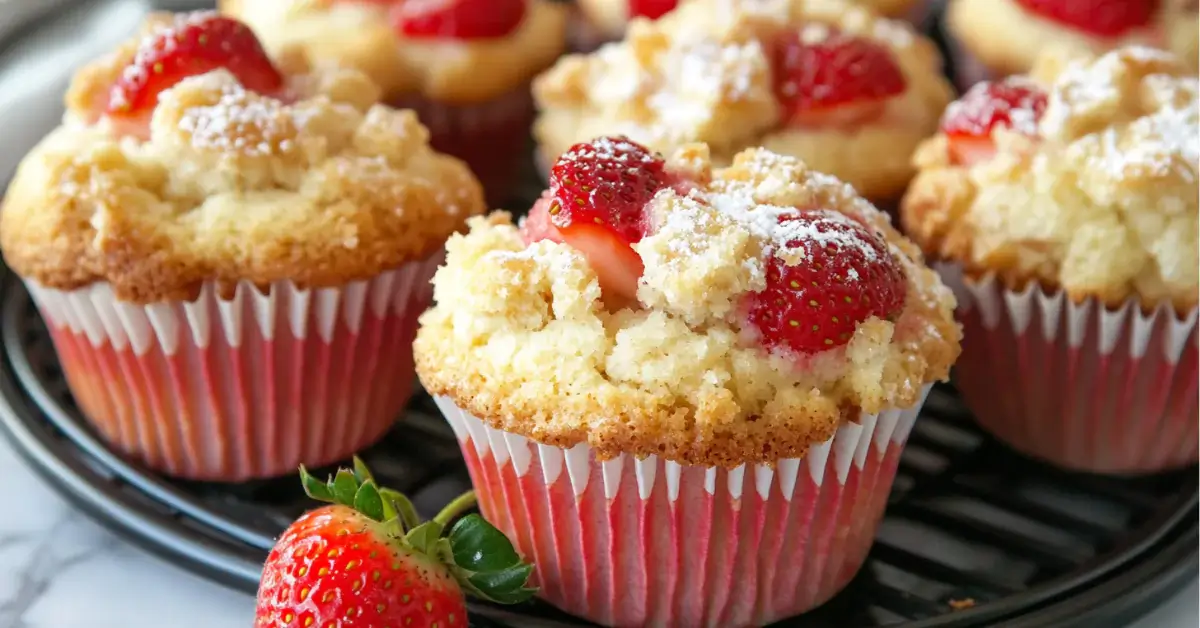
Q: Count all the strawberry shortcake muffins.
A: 7